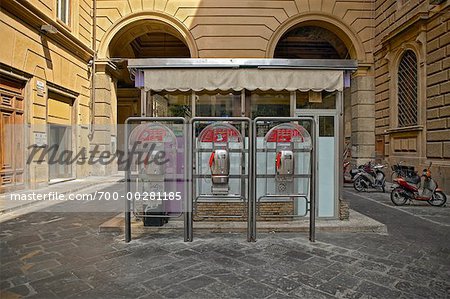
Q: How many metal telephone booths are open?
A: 3